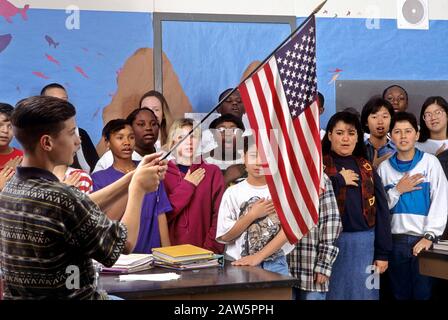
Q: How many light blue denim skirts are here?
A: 1